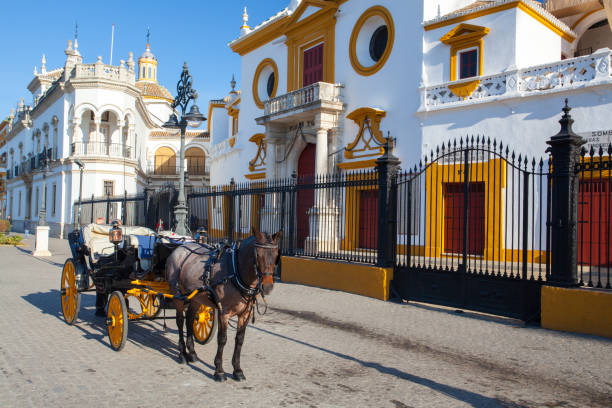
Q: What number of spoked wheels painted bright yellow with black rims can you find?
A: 4